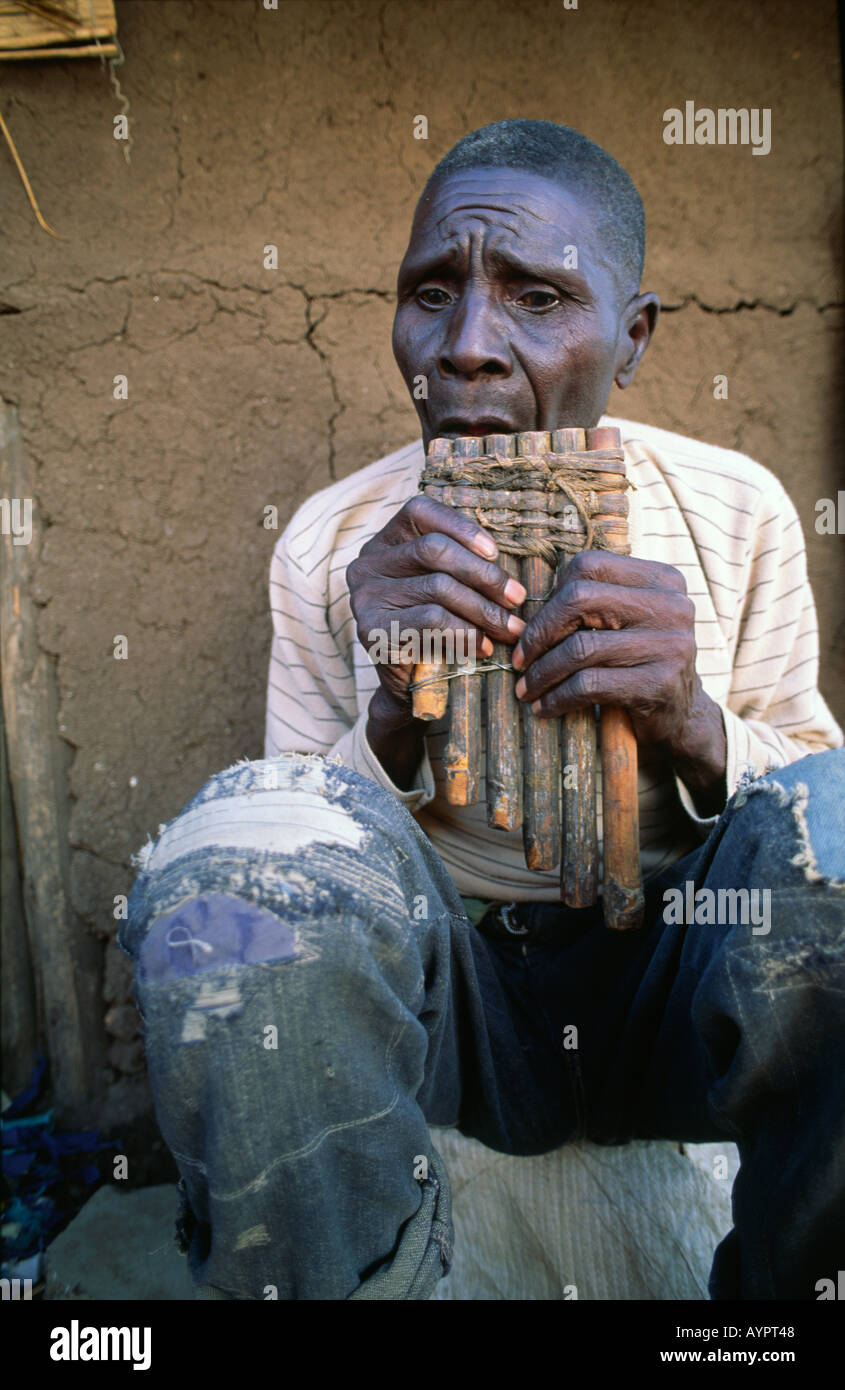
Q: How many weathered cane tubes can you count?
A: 6